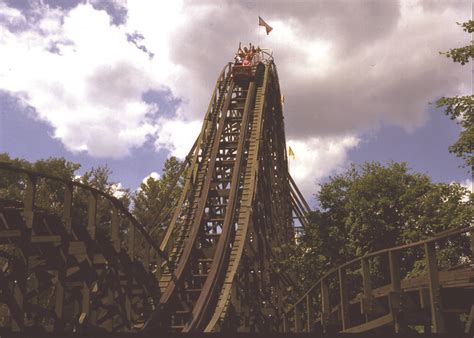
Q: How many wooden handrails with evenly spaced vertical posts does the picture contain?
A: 2